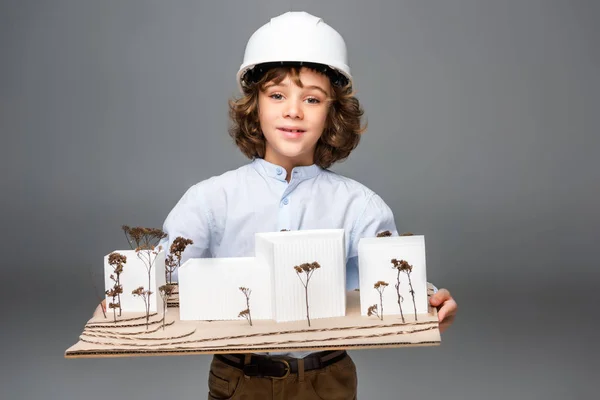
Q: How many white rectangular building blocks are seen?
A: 4